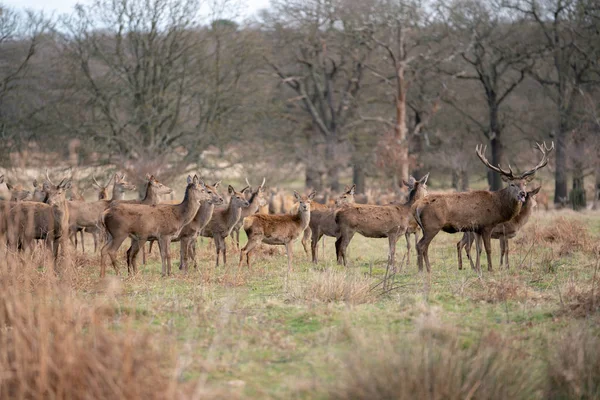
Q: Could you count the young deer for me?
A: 1